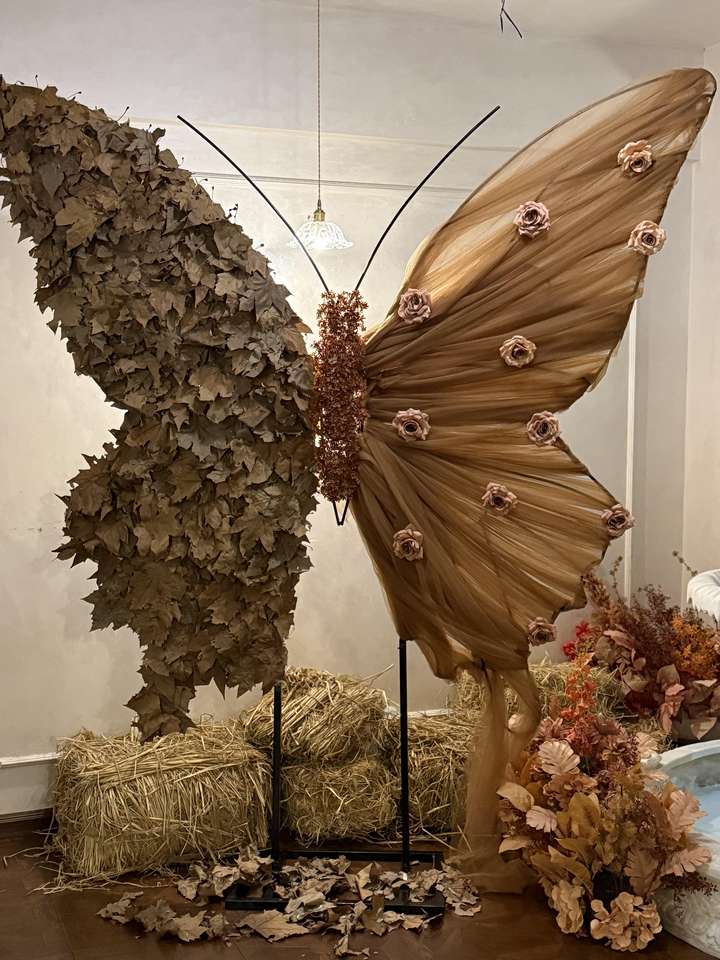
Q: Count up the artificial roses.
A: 11